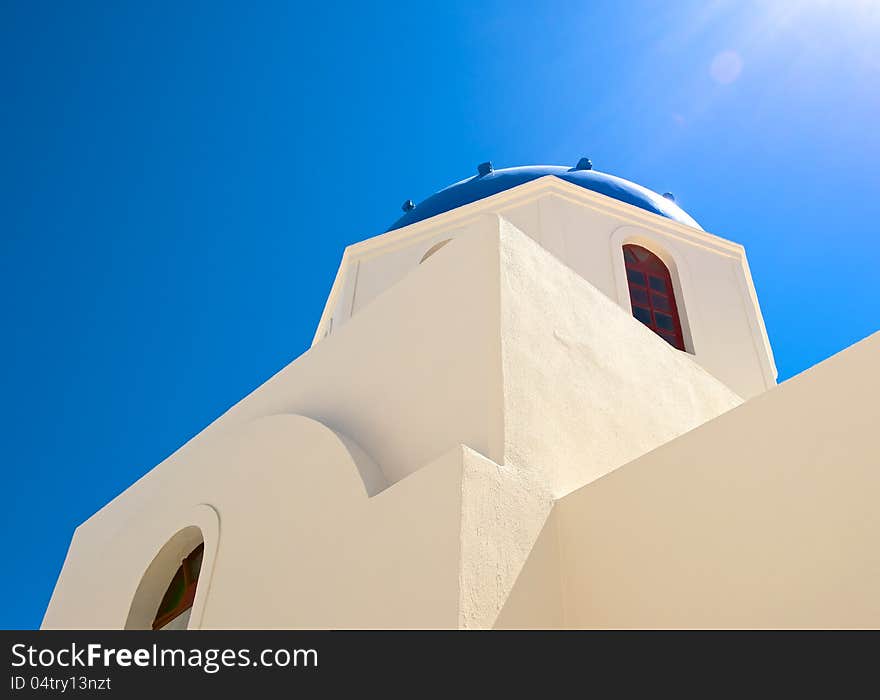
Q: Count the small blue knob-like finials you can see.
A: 4